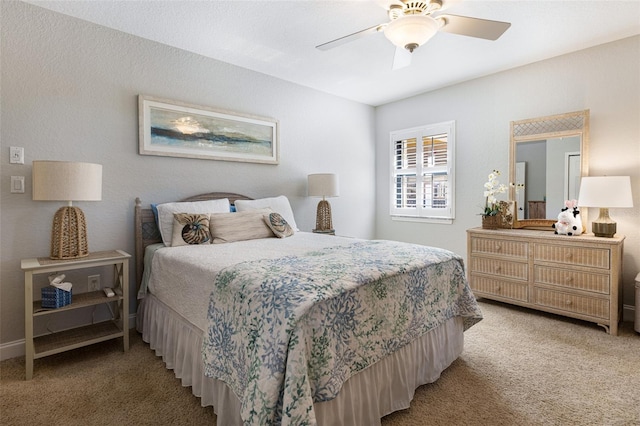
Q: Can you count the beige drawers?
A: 6